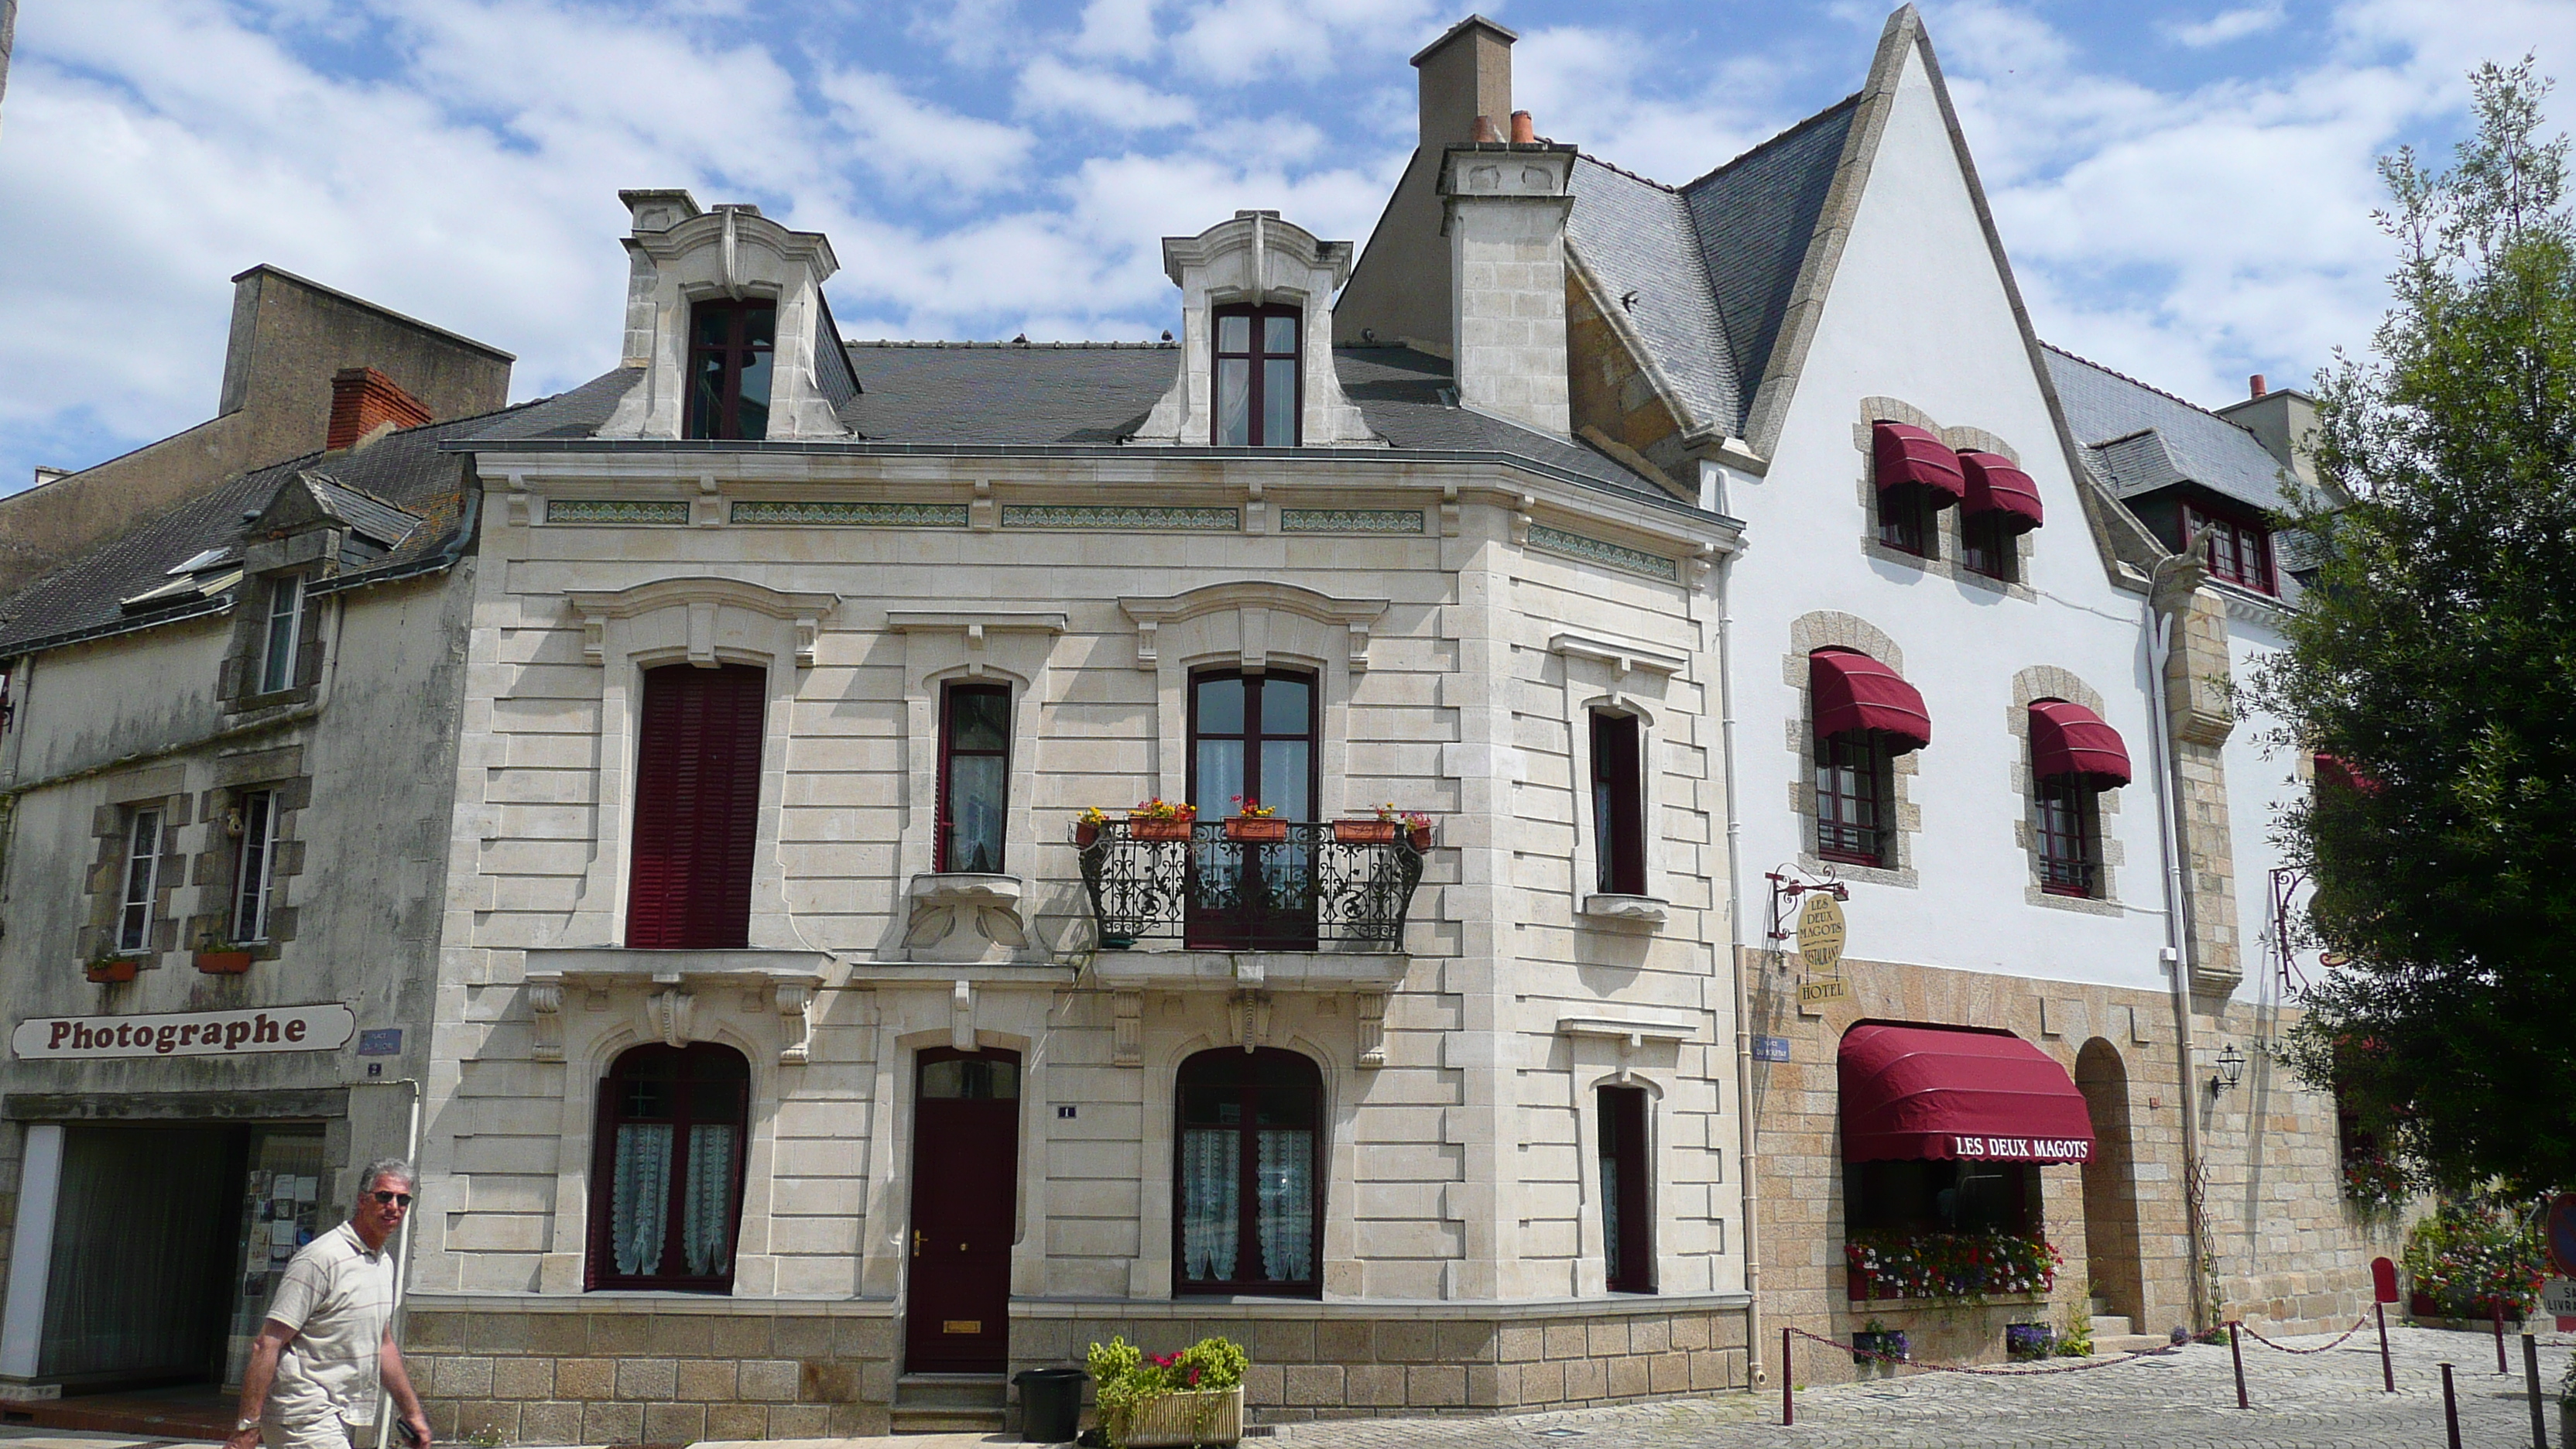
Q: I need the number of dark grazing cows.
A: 0